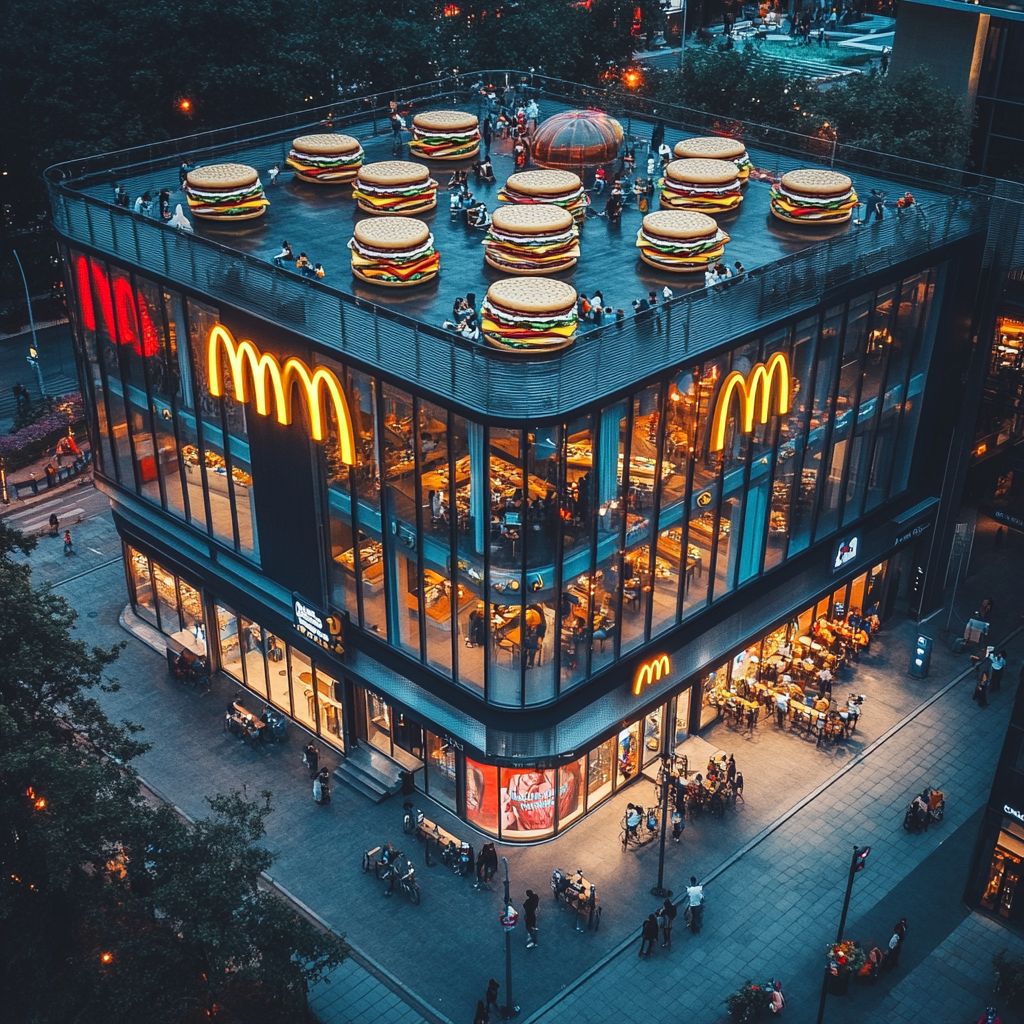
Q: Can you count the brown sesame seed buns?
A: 12